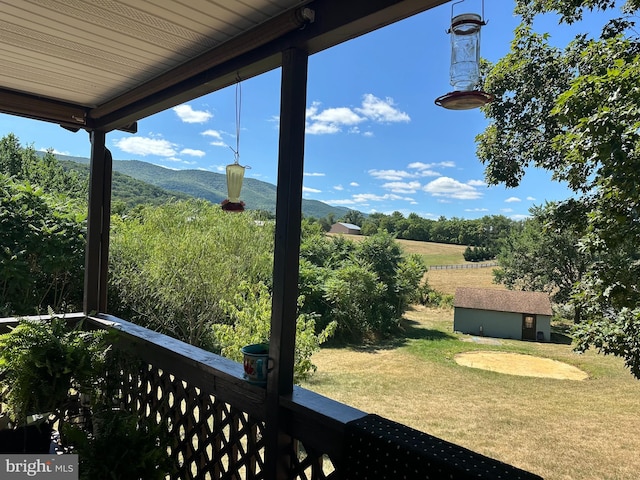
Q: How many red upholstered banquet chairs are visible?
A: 0